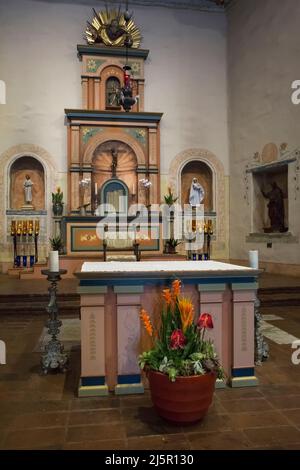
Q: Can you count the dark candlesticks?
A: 2